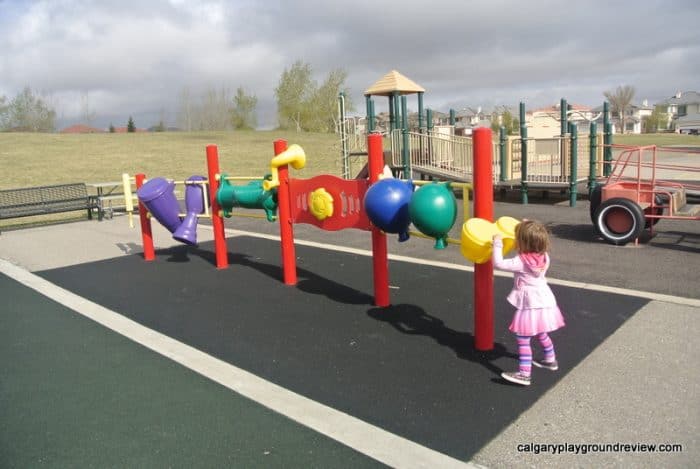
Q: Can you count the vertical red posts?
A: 5